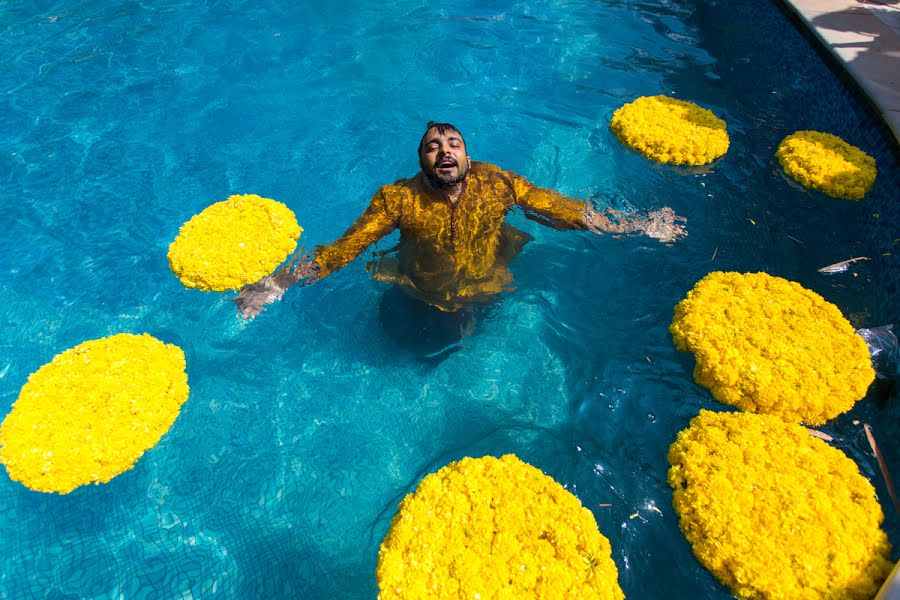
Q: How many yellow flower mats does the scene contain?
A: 7